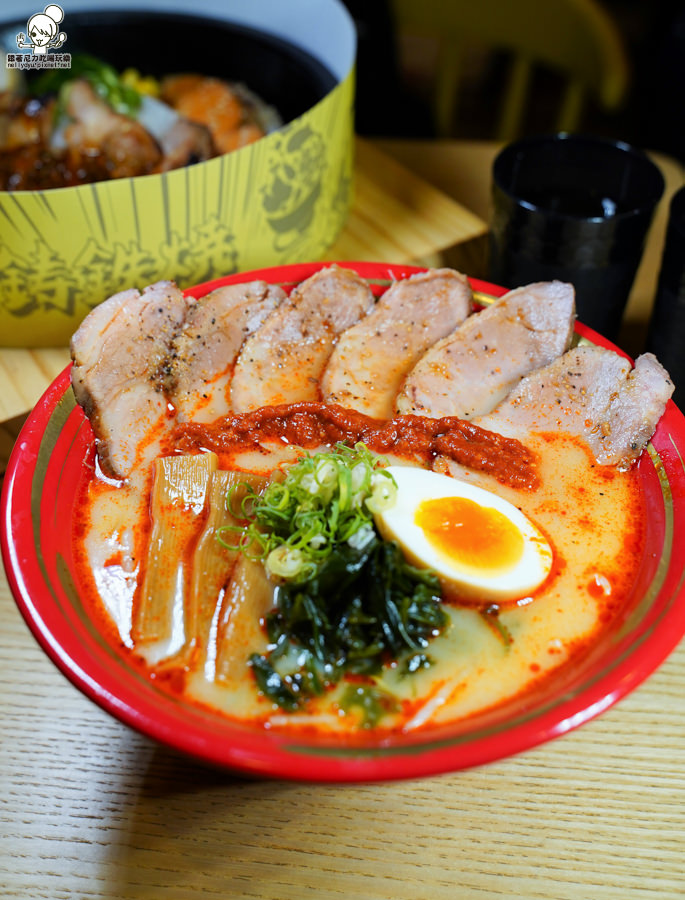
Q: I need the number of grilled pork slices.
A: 6